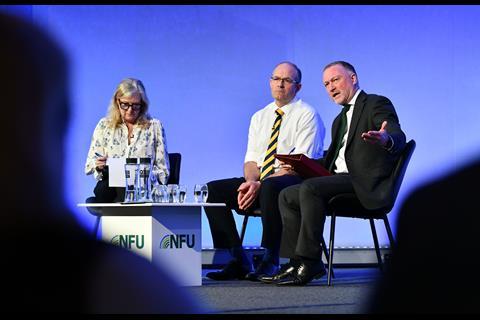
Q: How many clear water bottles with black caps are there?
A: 2